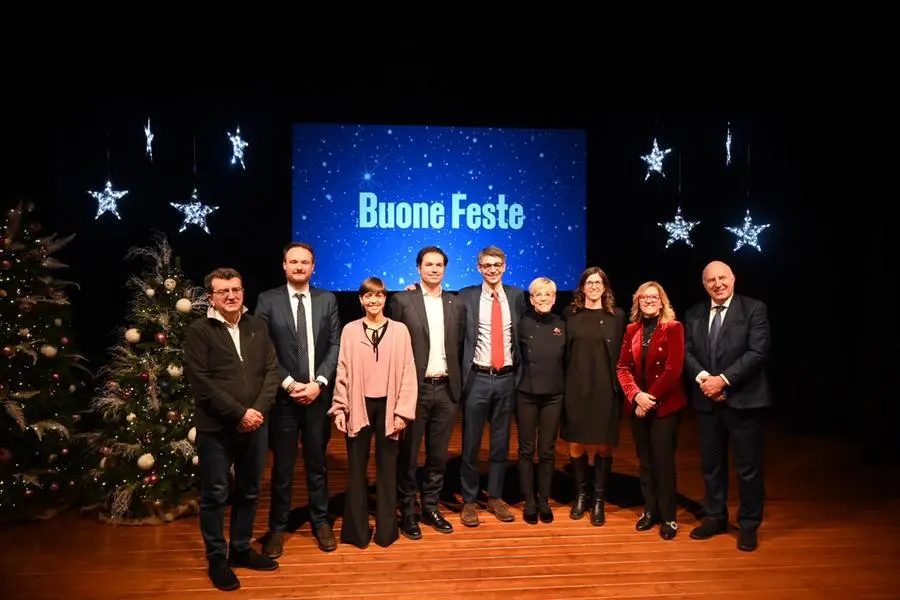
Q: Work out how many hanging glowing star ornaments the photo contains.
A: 8